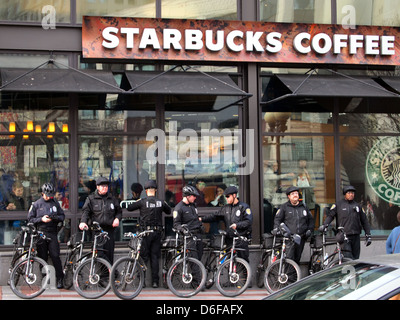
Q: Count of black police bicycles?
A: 7